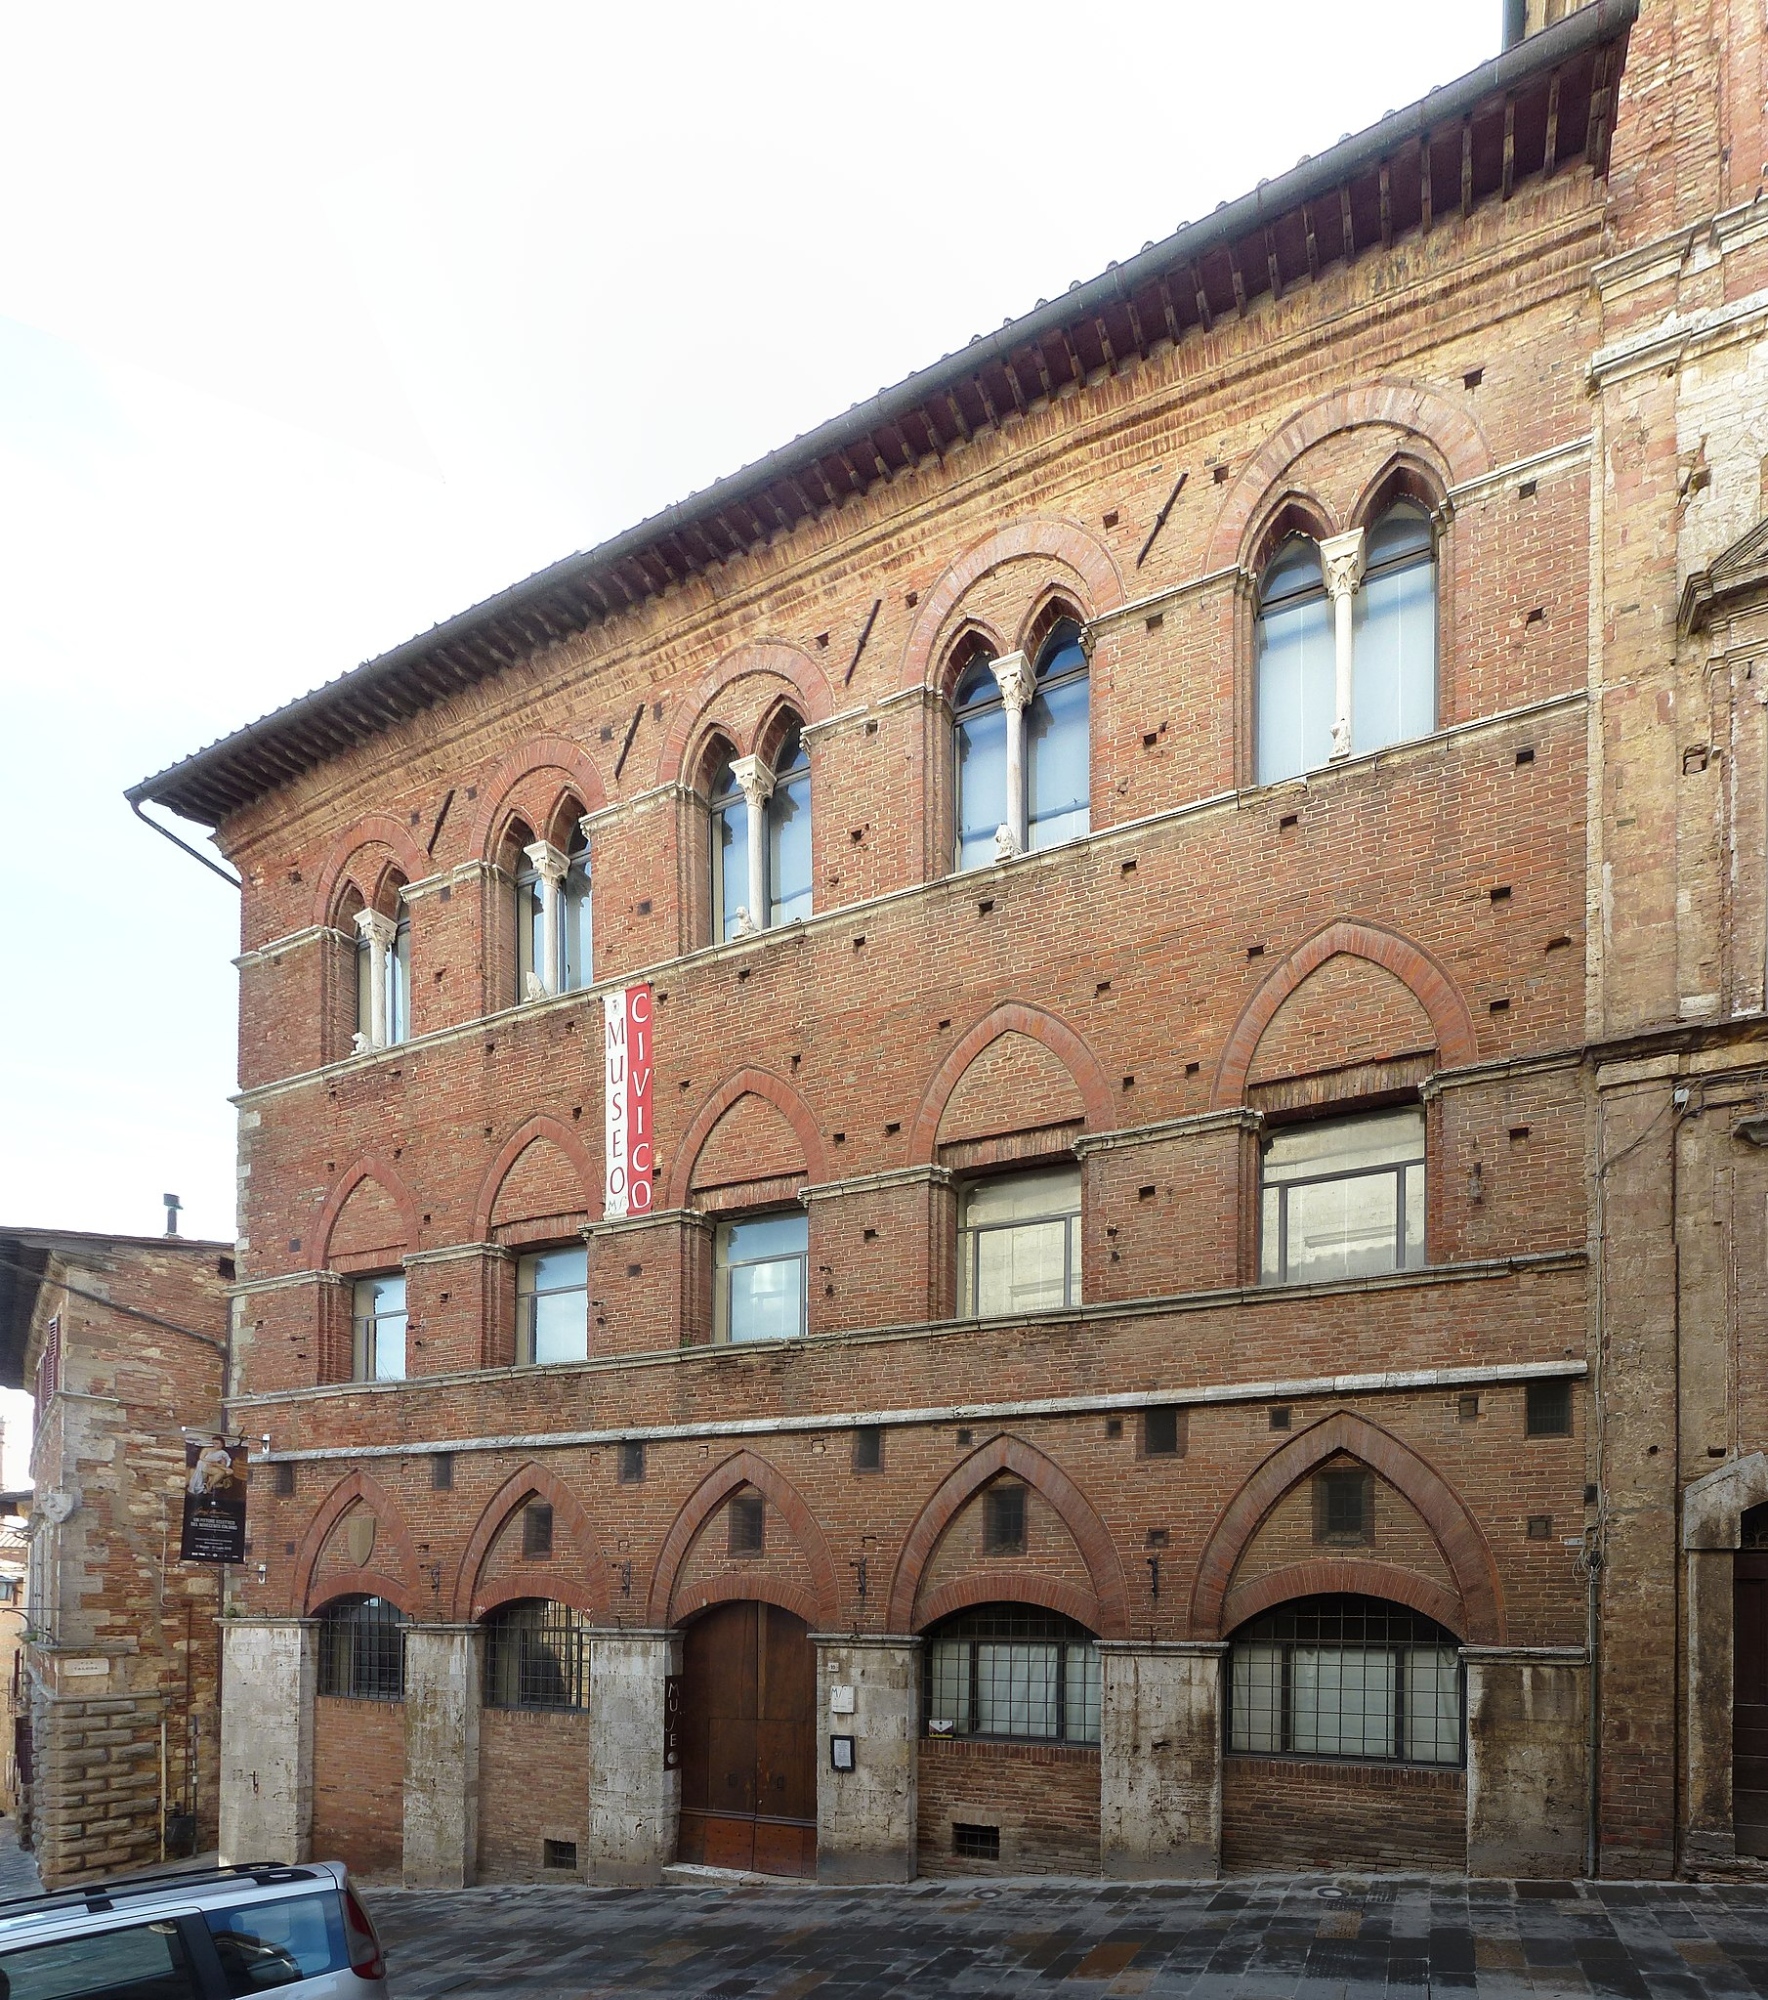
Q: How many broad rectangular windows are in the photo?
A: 5